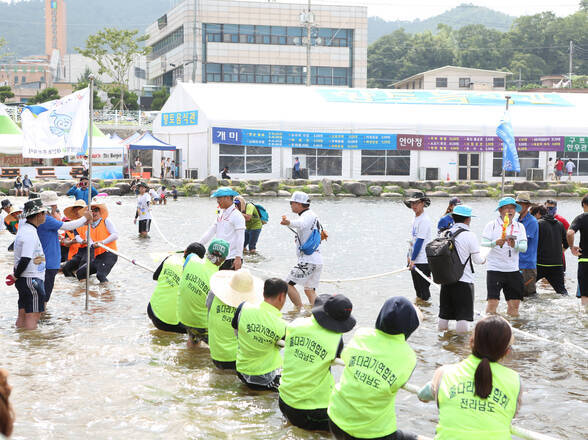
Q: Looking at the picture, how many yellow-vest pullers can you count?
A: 7